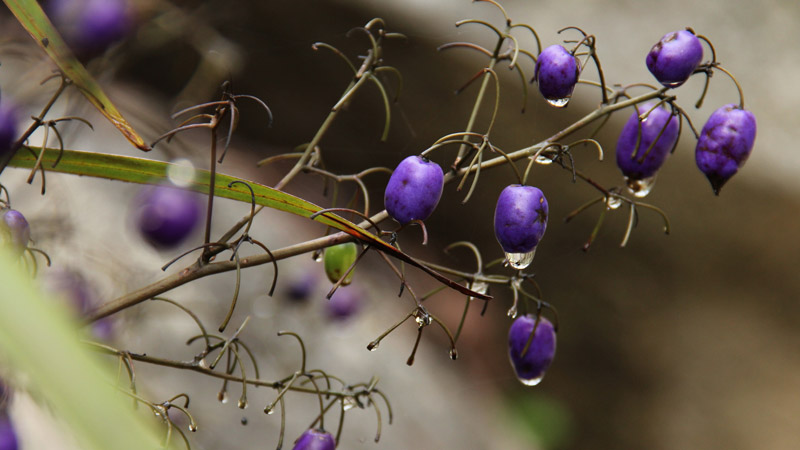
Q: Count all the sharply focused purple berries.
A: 8